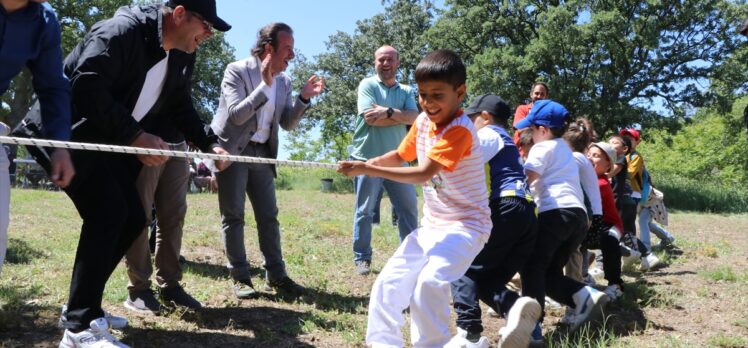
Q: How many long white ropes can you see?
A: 1